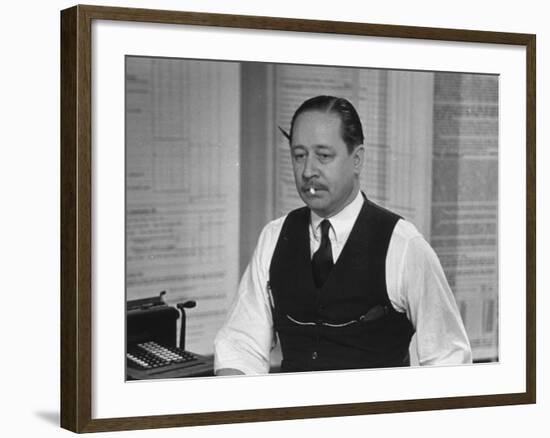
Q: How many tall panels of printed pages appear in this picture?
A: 3